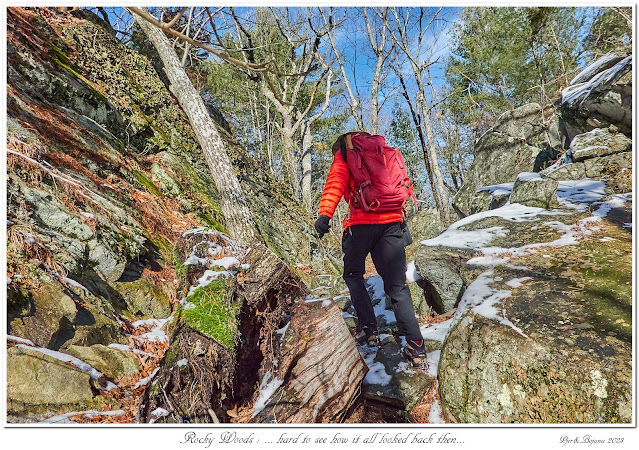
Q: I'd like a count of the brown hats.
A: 1